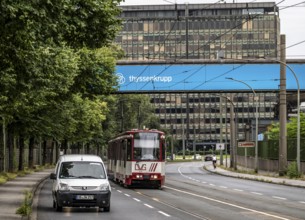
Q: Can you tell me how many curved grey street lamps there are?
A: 3